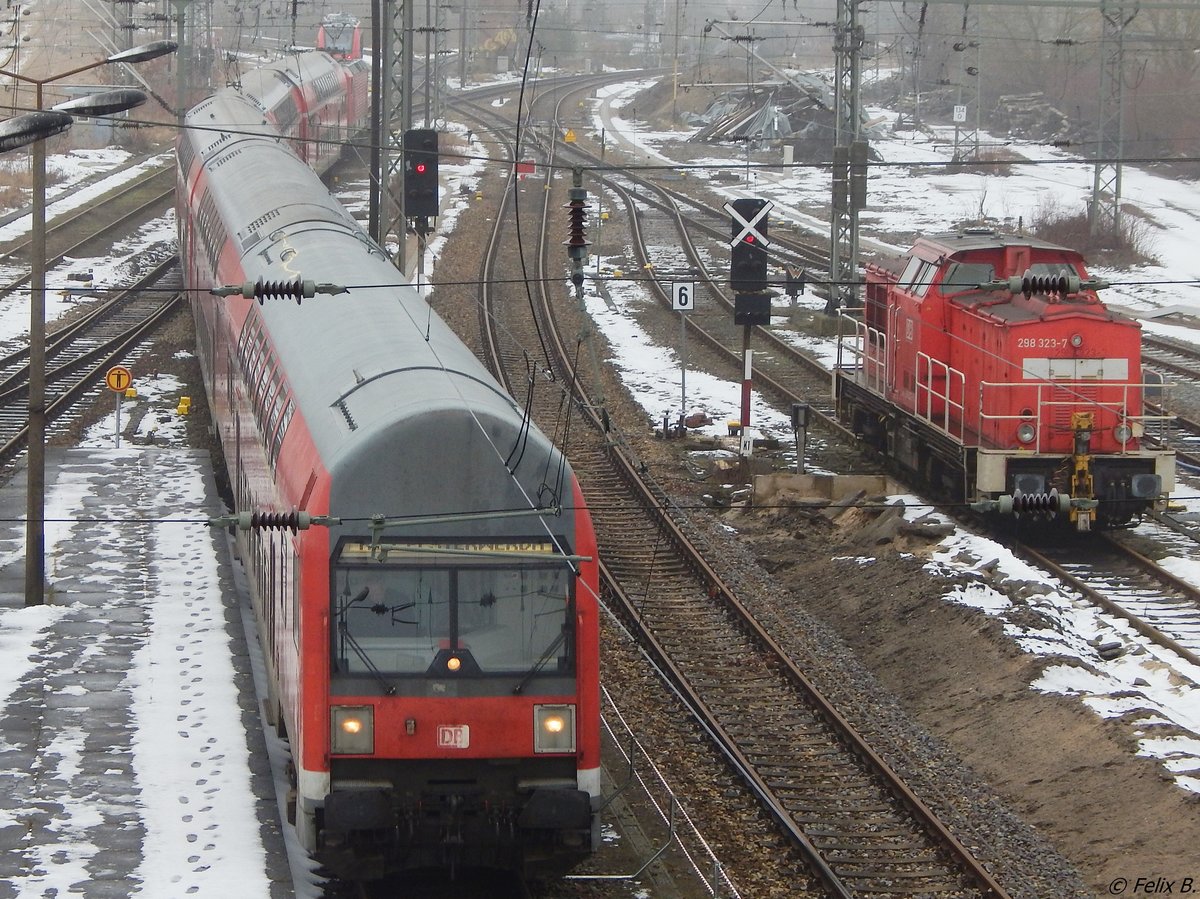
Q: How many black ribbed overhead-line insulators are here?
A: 5